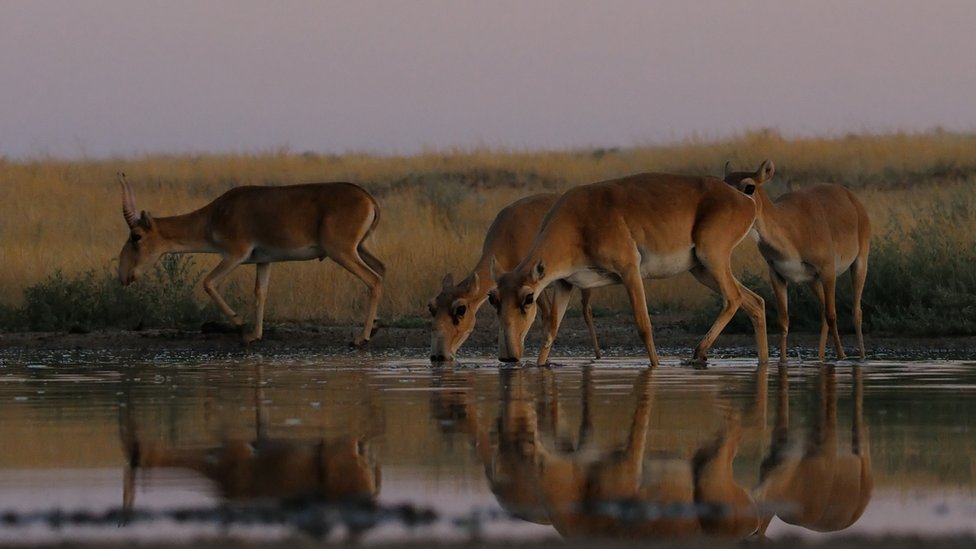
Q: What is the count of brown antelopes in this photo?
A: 4